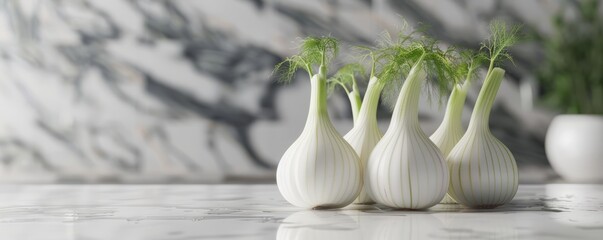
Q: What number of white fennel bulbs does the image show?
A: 5